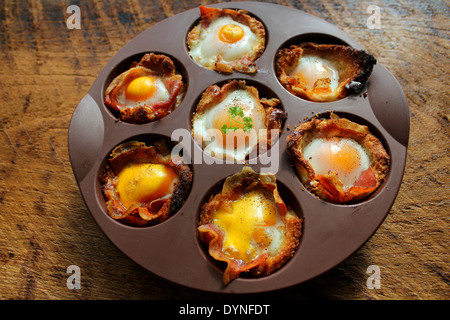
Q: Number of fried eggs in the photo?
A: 7